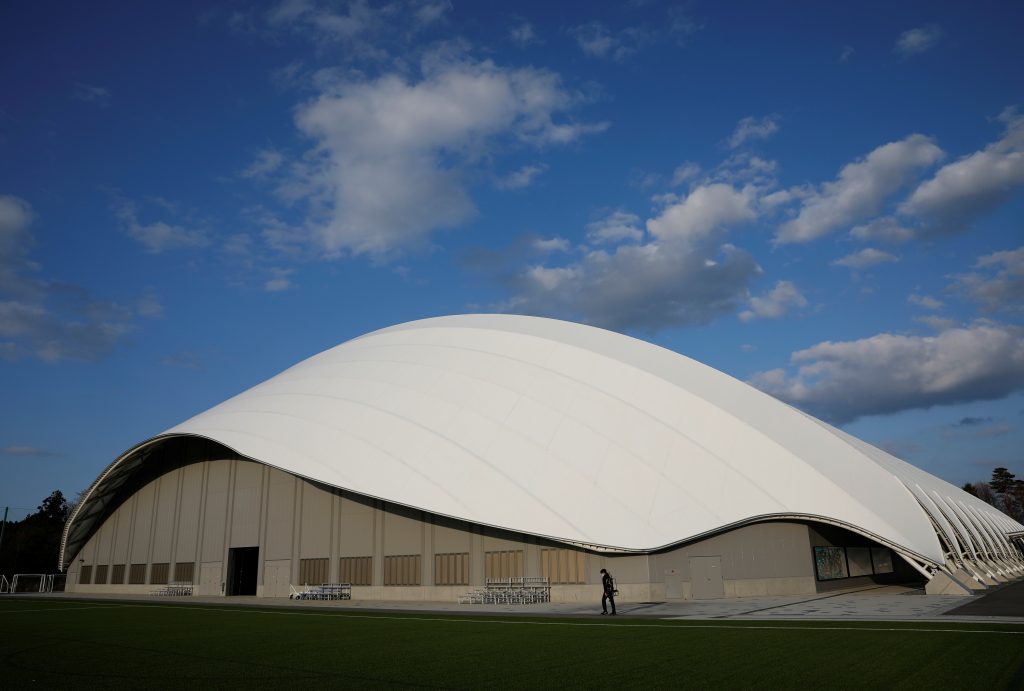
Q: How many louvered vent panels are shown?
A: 12